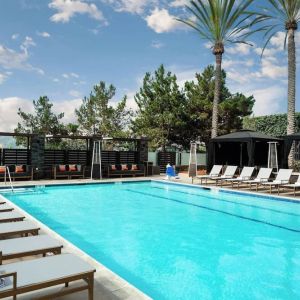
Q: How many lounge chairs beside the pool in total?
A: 12